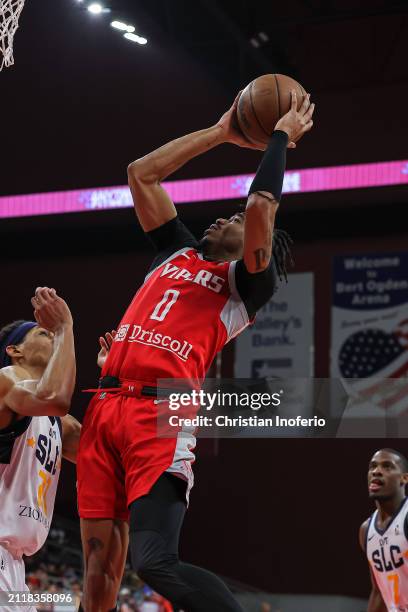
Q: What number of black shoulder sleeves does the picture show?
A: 2